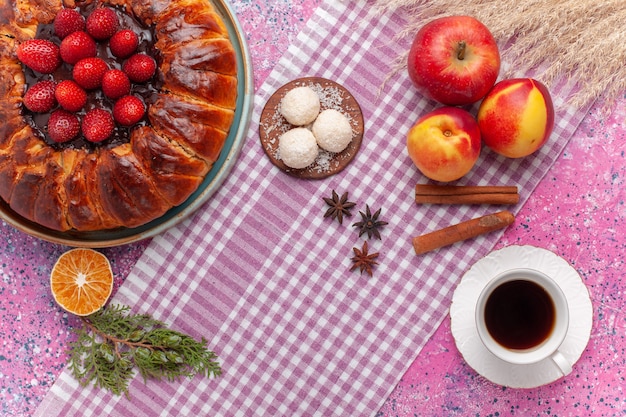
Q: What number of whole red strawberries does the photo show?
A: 13